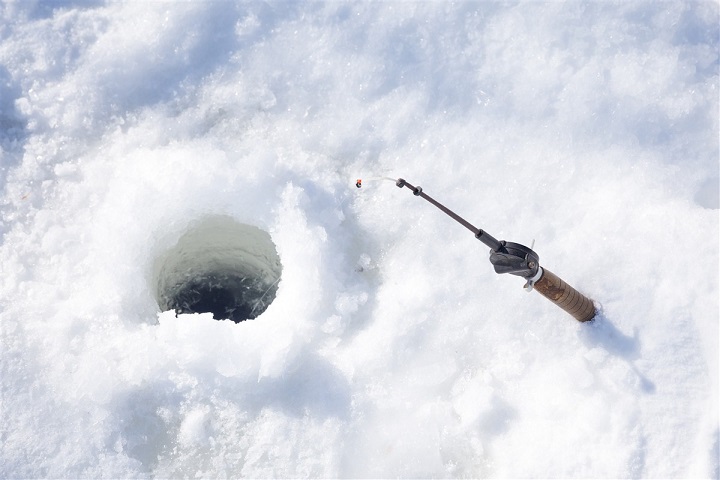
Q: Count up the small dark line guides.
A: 2